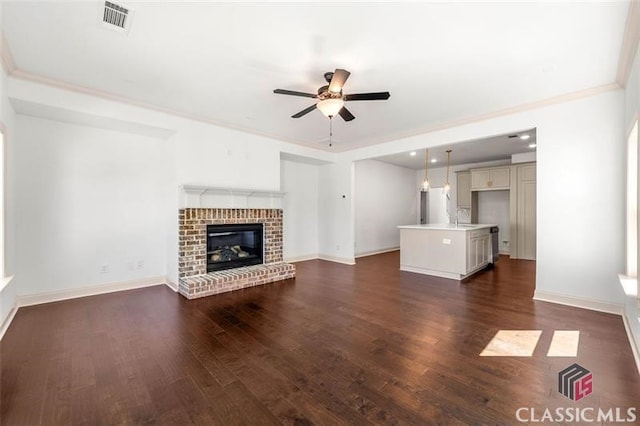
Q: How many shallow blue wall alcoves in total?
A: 0